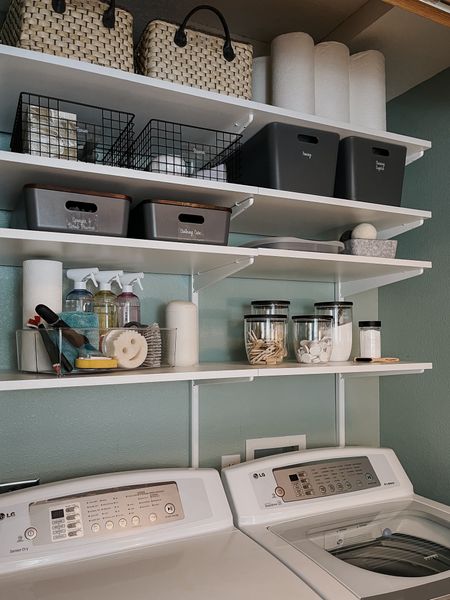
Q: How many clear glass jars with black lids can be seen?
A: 5